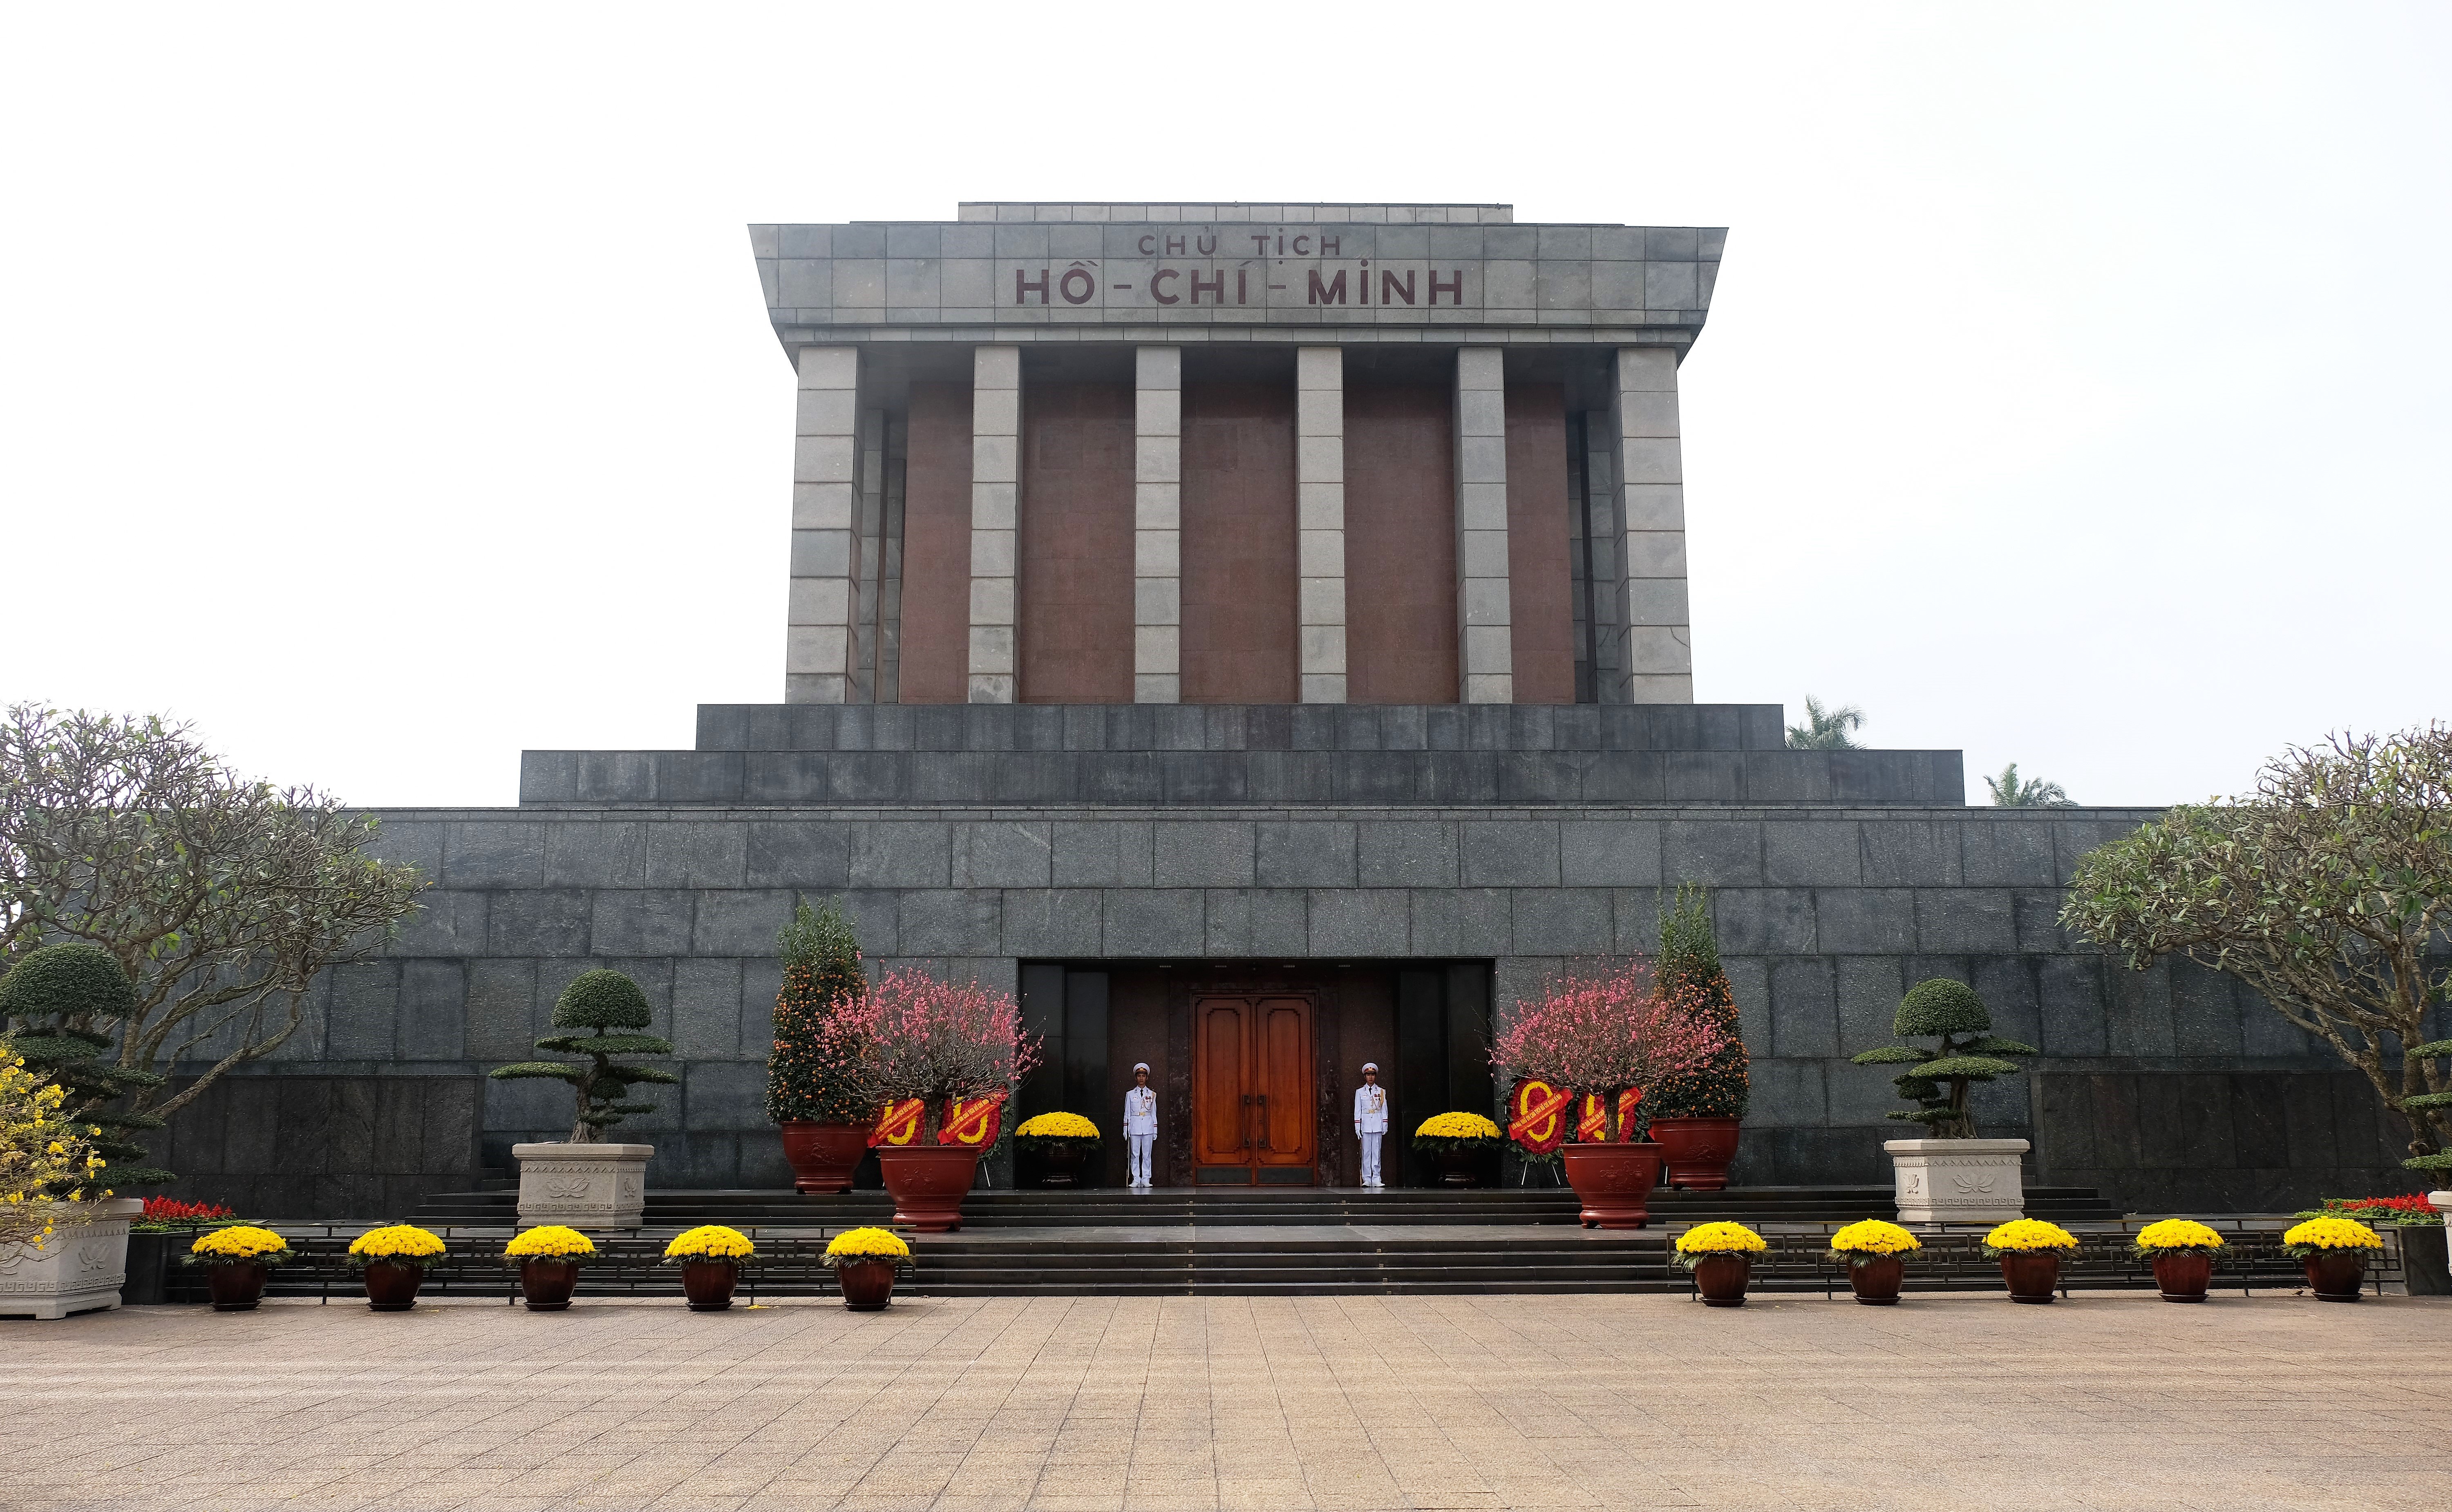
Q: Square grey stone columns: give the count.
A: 6